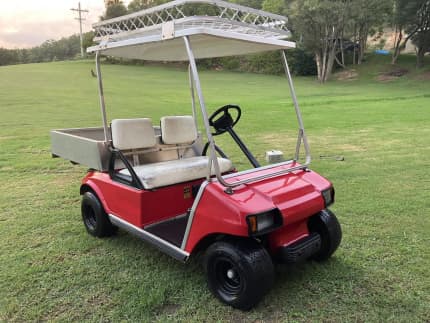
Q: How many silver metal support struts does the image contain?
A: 4